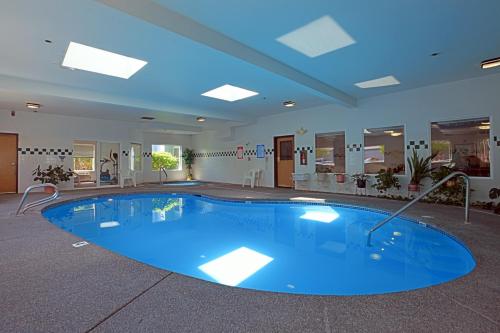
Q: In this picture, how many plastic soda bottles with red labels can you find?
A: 0